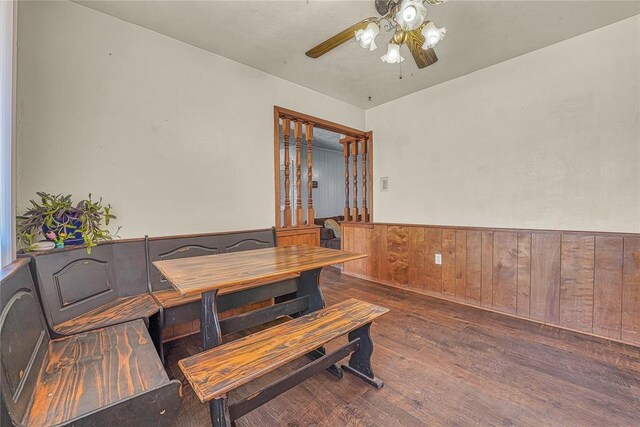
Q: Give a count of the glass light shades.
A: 4